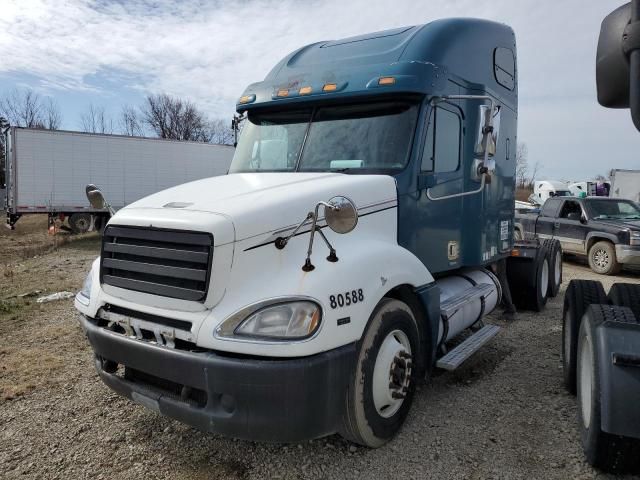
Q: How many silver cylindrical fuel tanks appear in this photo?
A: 1